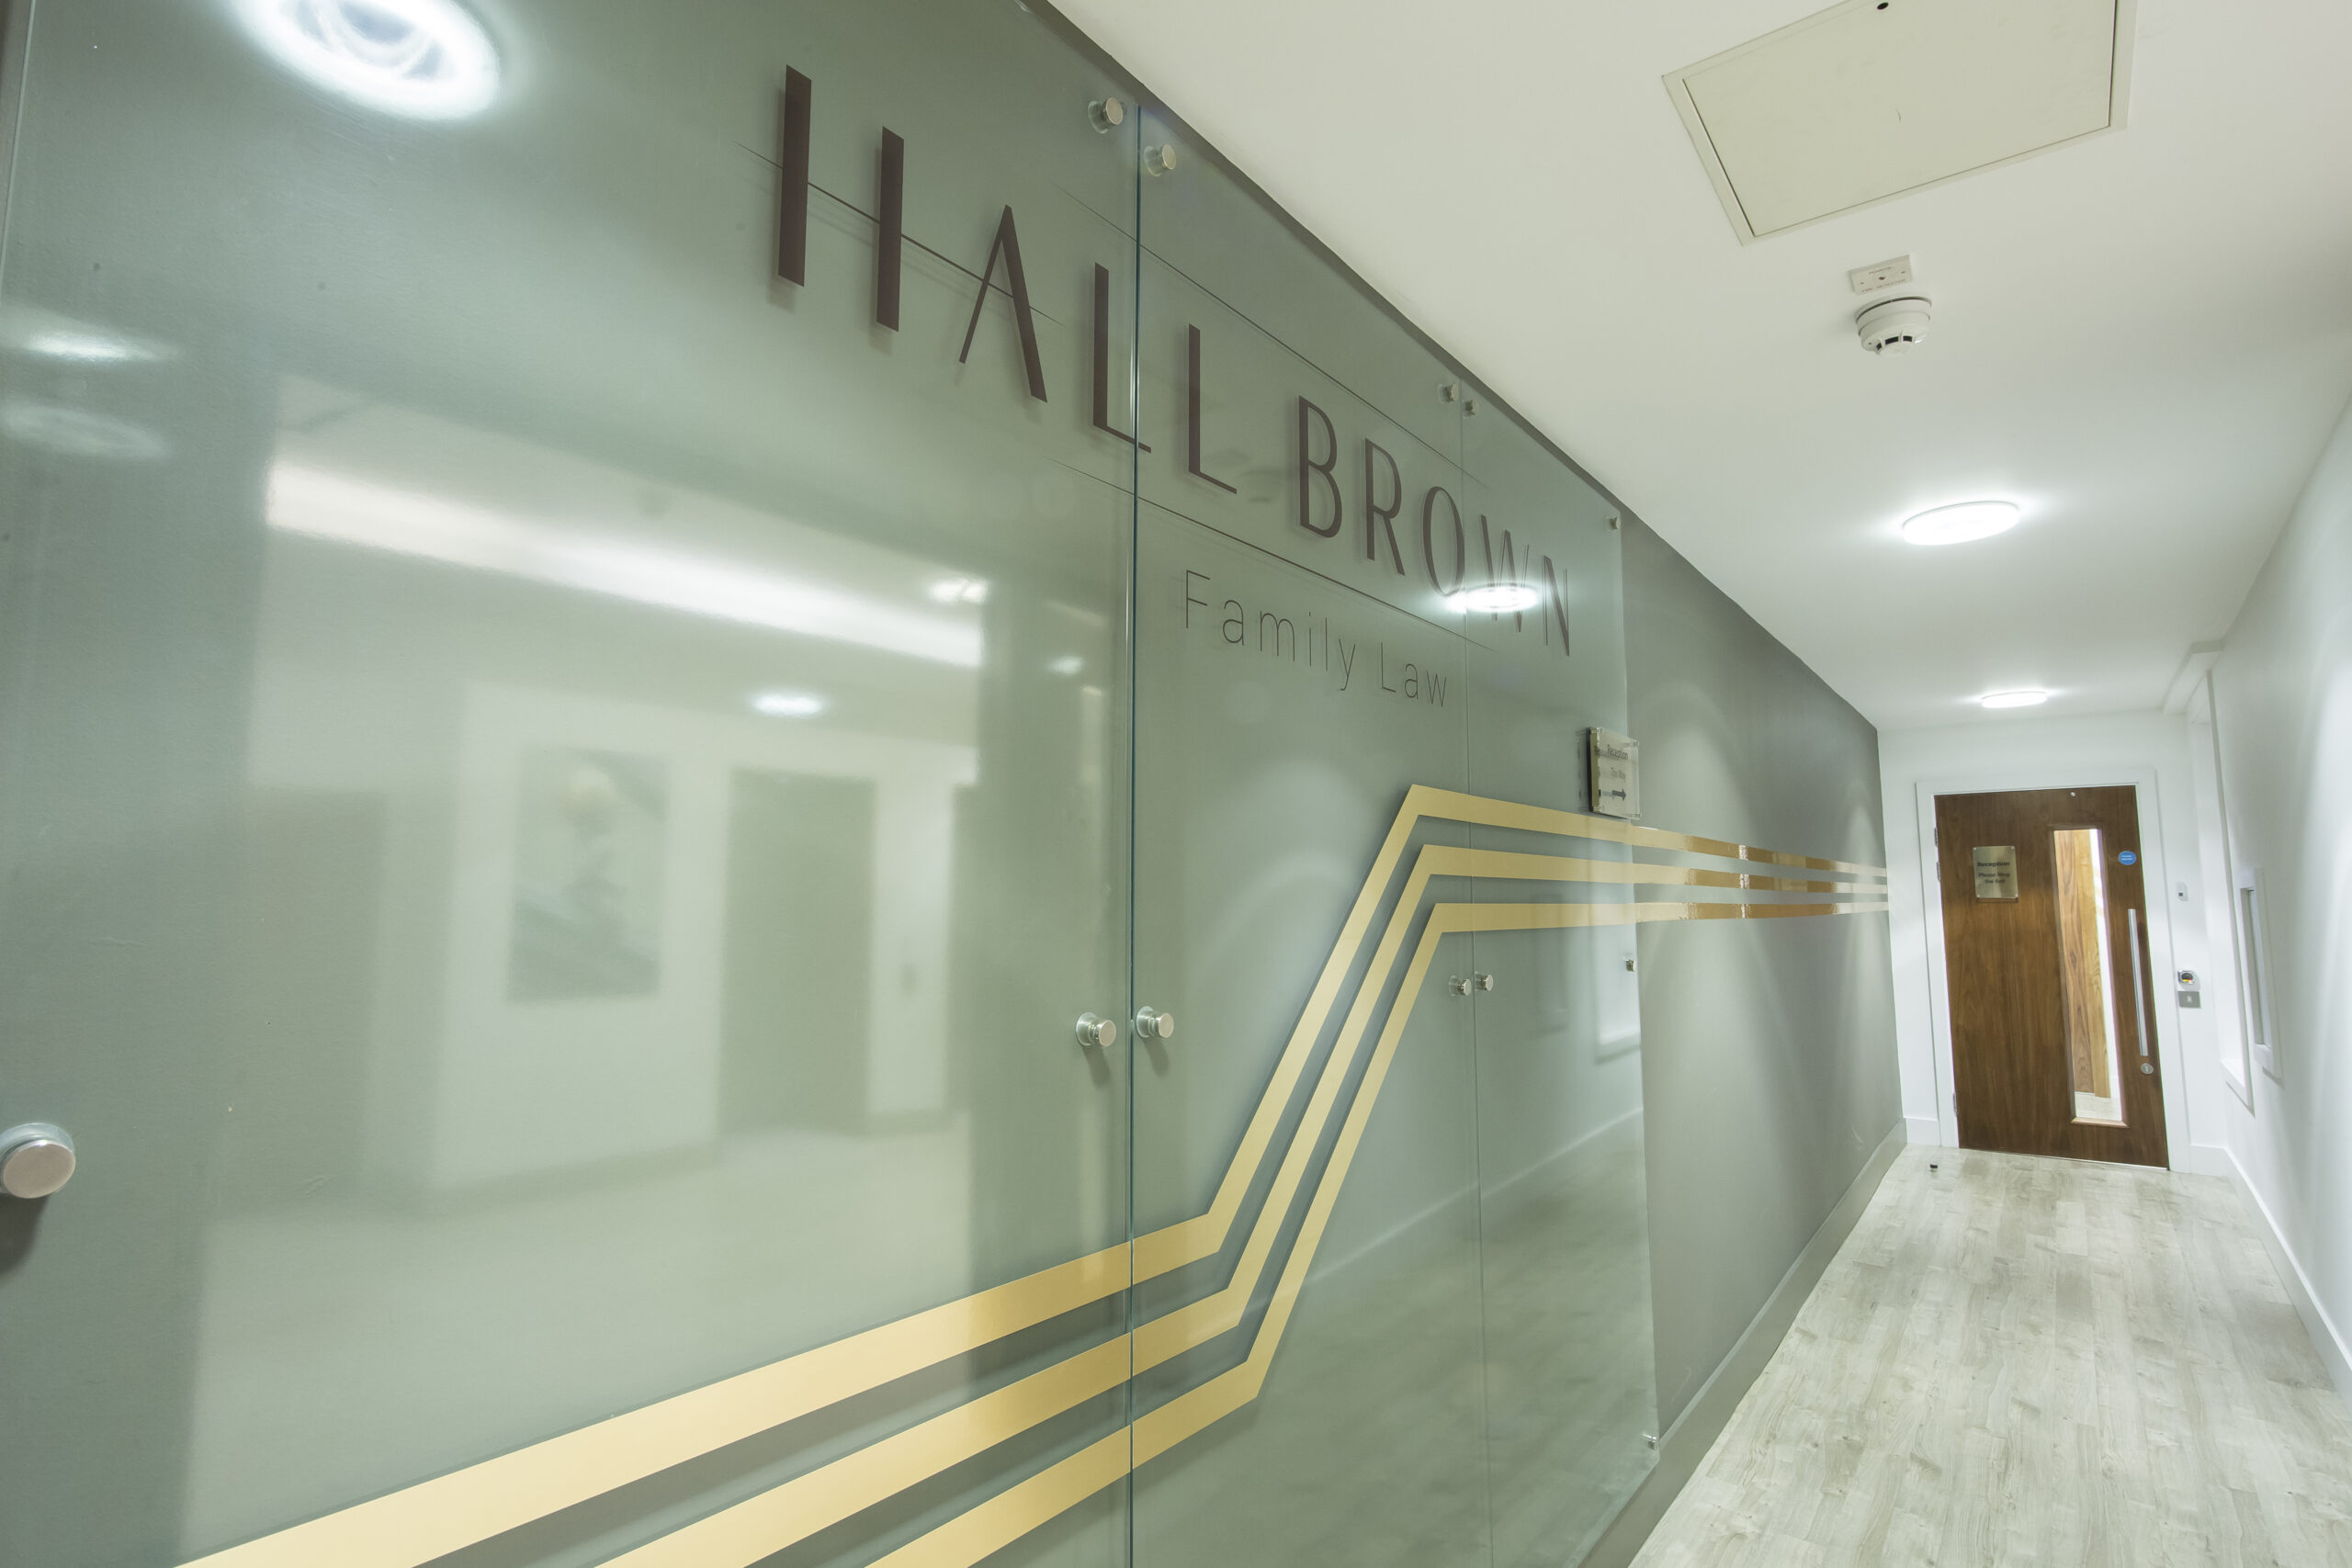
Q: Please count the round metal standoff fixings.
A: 12